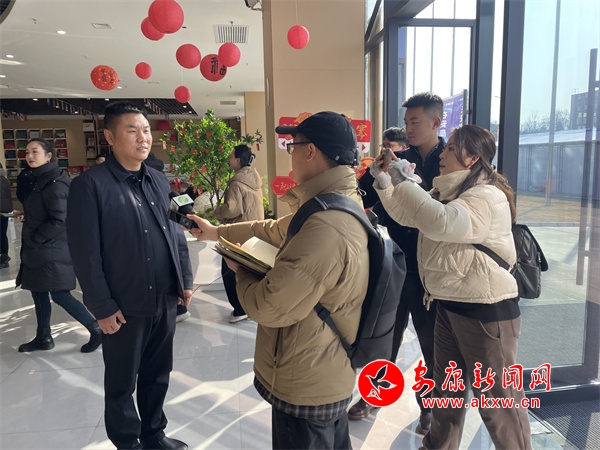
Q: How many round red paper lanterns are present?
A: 9